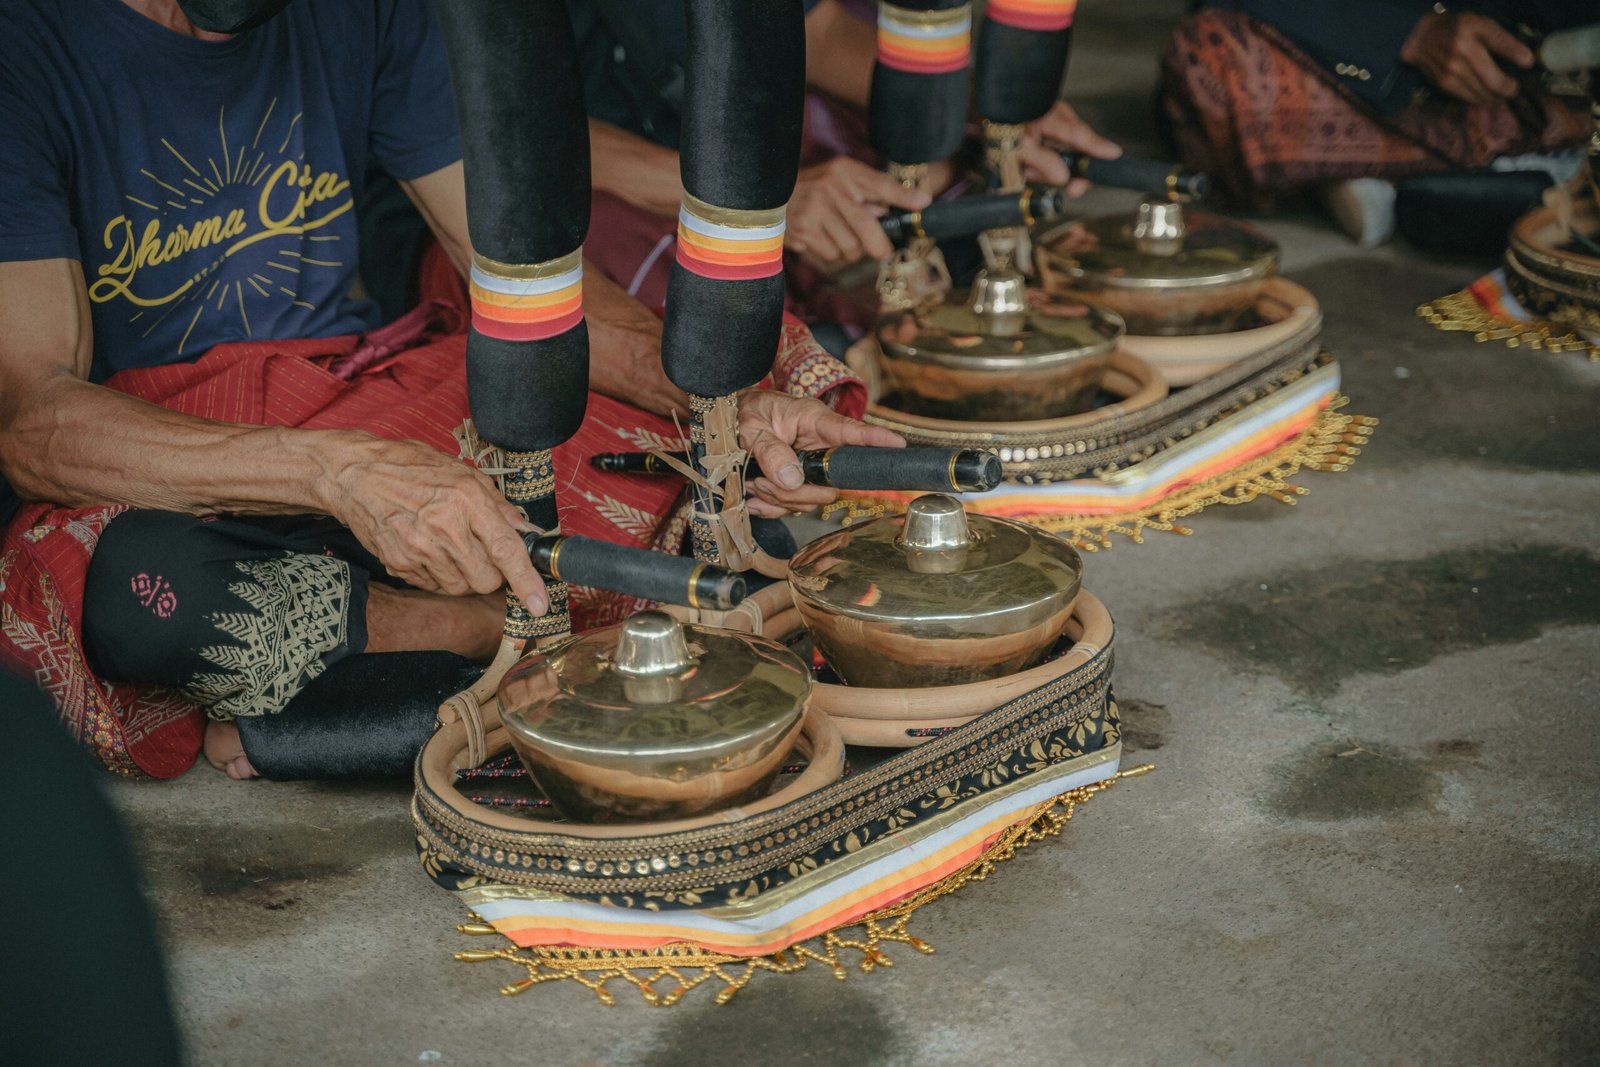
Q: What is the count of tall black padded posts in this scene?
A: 4